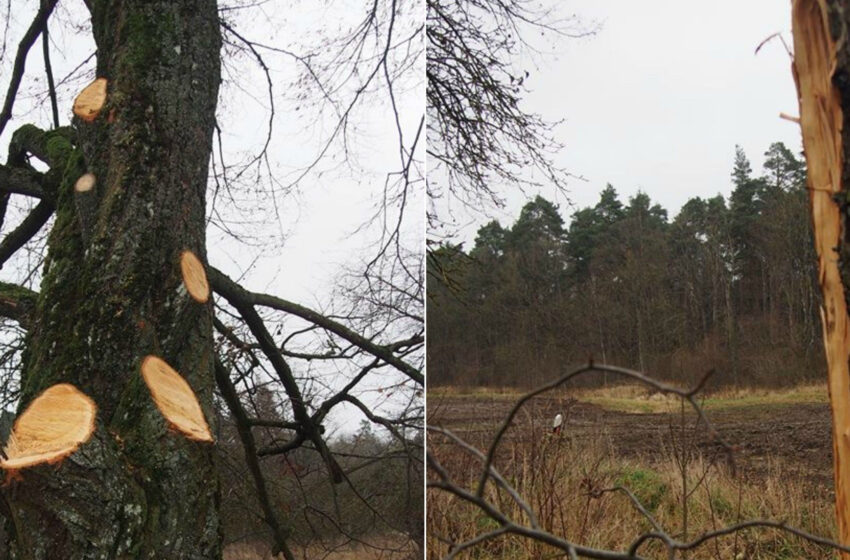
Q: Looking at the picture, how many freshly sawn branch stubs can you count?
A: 5